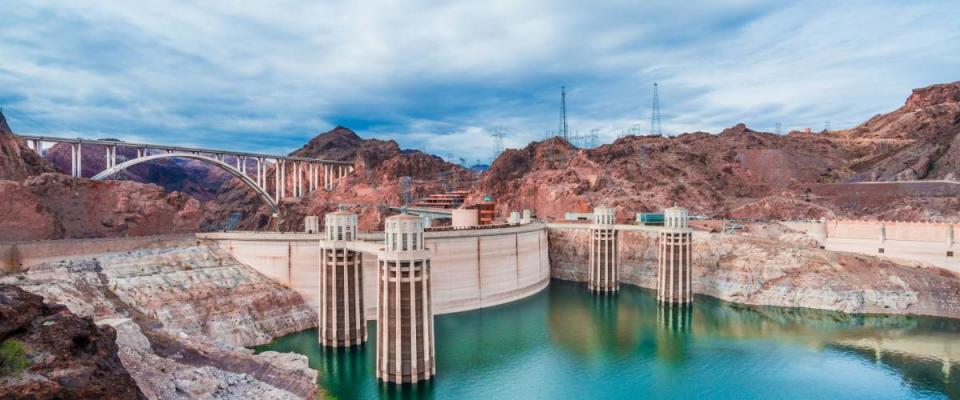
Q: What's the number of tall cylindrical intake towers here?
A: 4